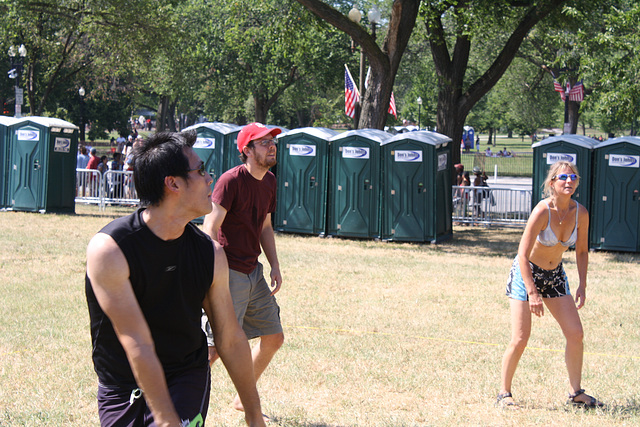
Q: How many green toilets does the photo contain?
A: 9